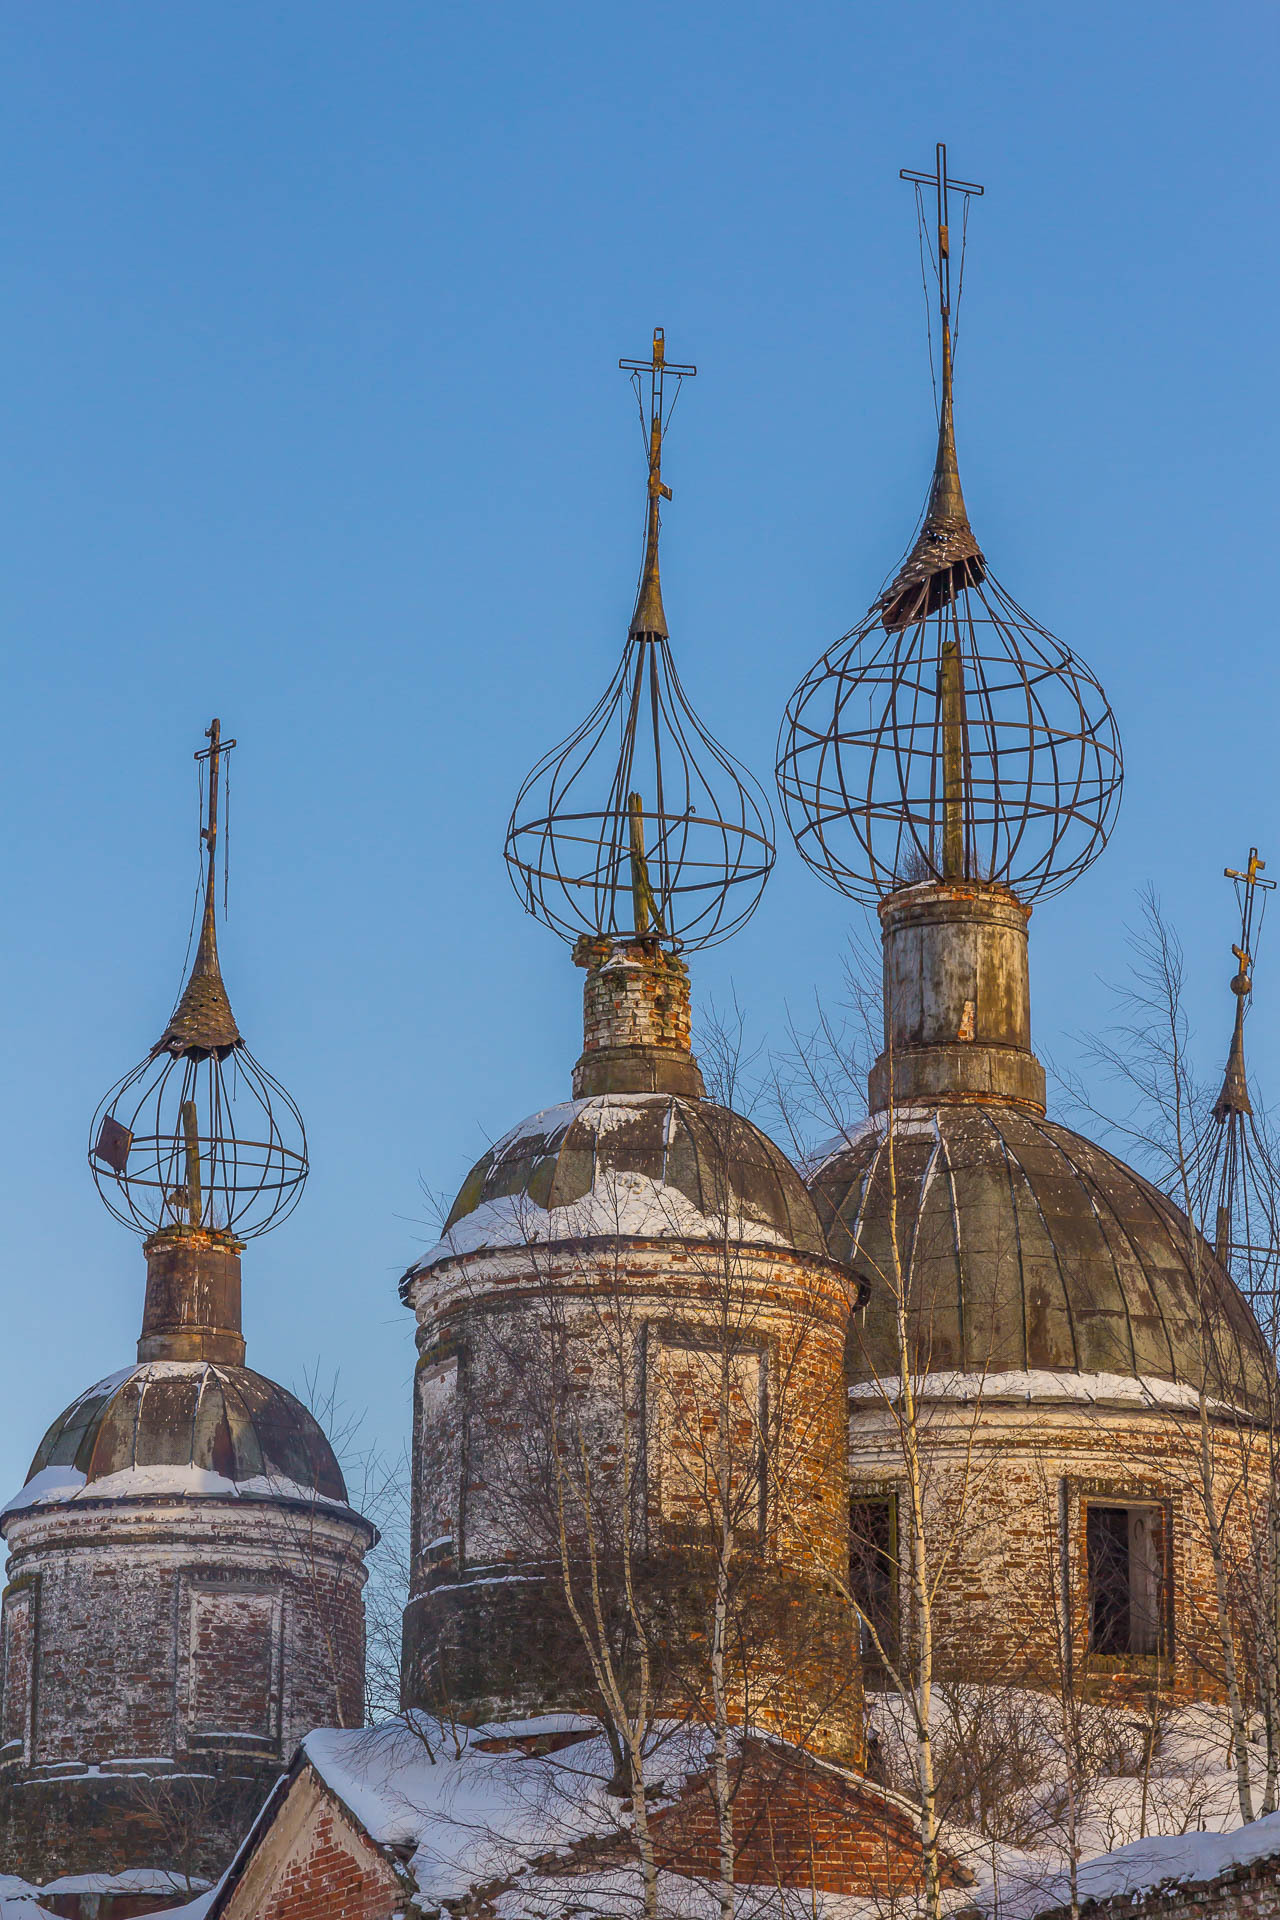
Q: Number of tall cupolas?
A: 4